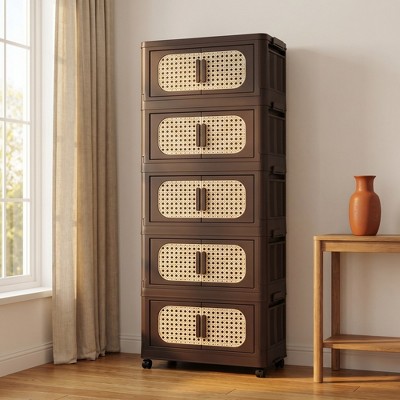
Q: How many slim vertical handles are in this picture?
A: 10